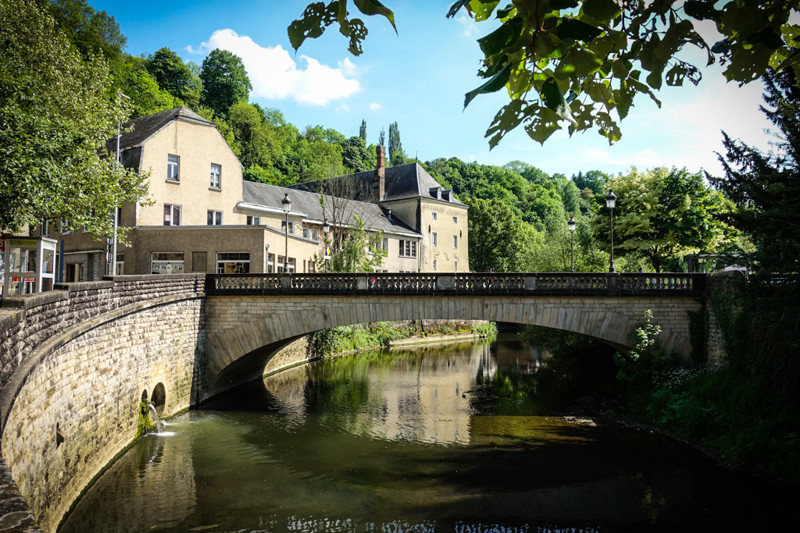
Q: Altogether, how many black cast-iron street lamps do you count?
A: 4